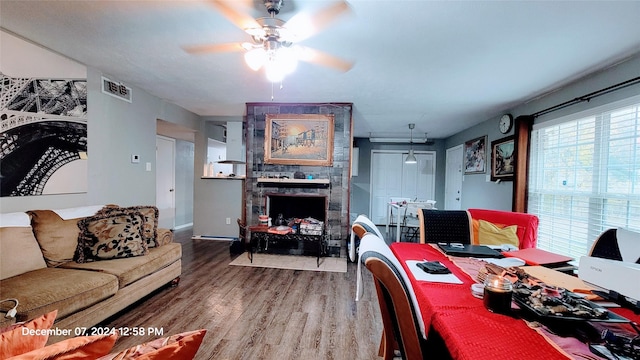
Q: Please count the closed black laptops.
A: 1